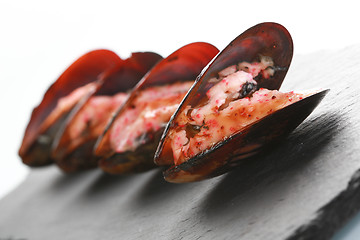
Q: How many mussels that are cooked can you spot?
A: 4